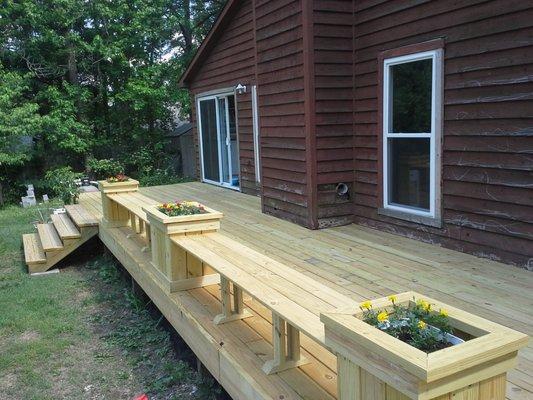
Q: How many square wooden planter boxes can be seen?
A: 3